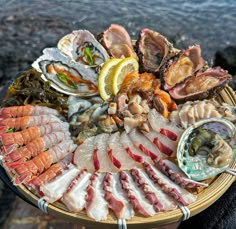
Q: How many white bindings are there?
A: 4